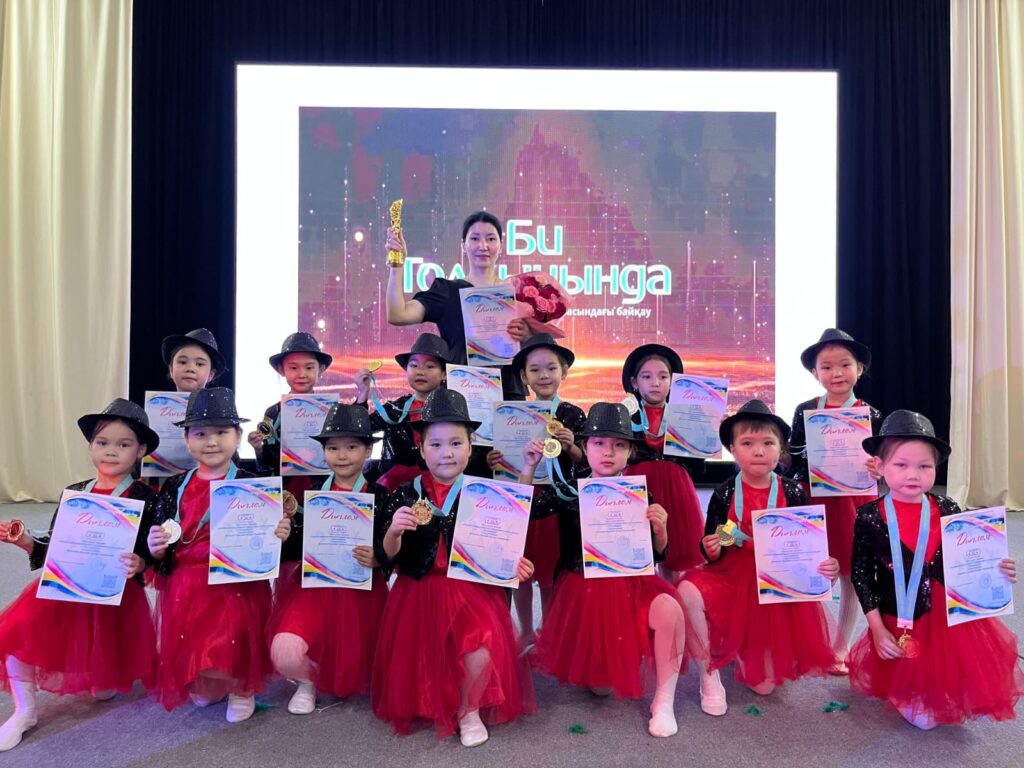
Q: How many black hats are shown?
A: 13